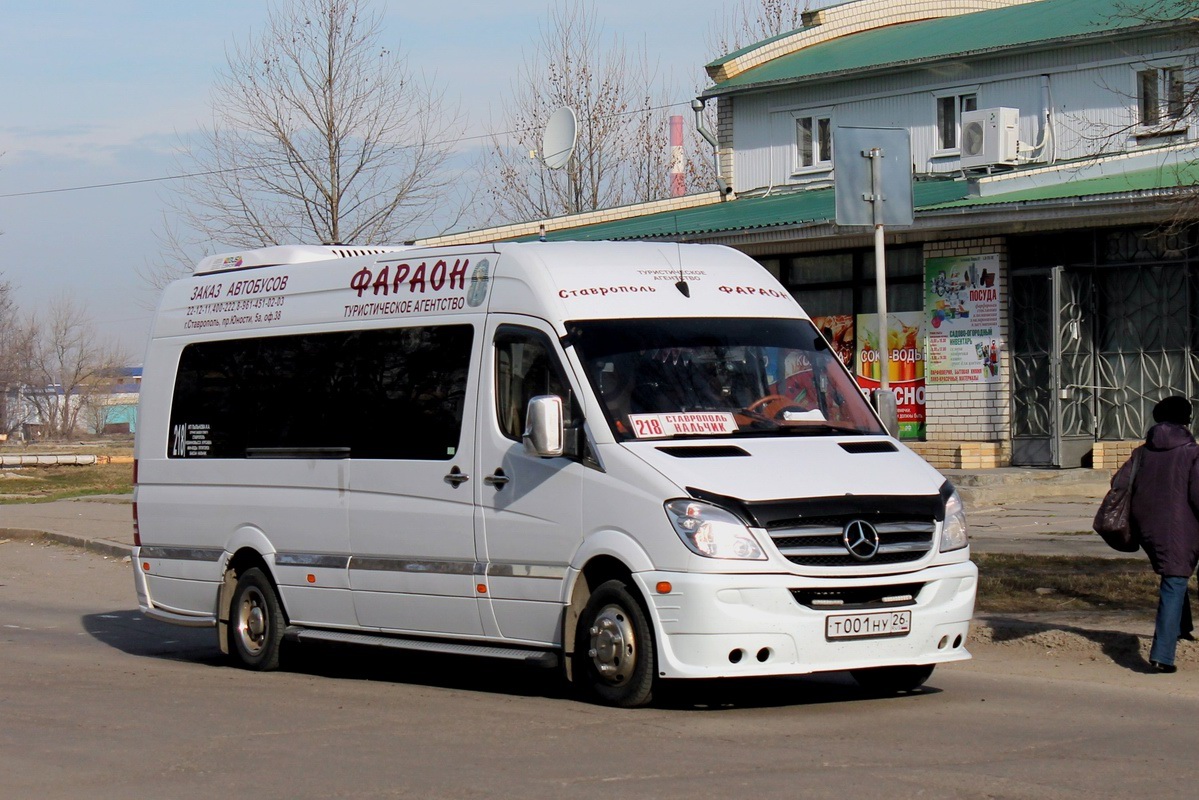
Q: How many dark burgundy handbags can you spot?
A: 1